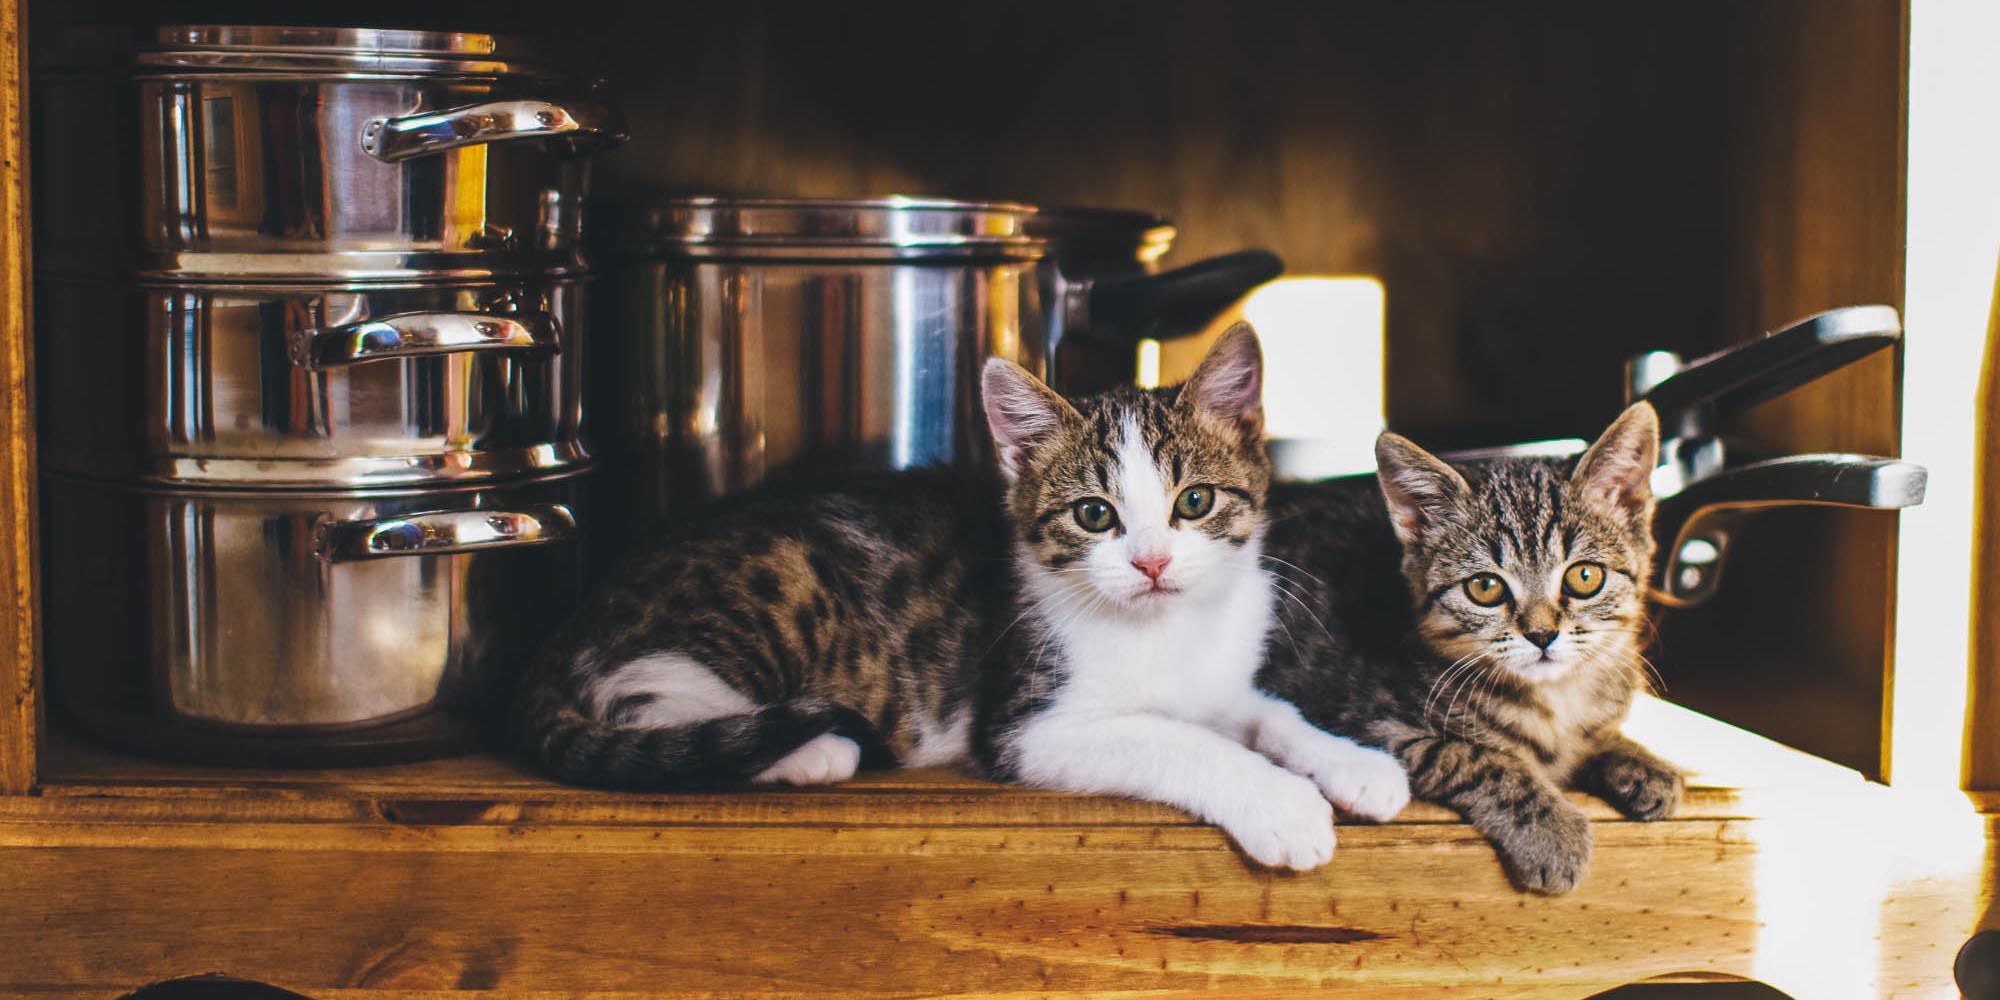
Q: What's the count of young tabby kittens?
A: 2